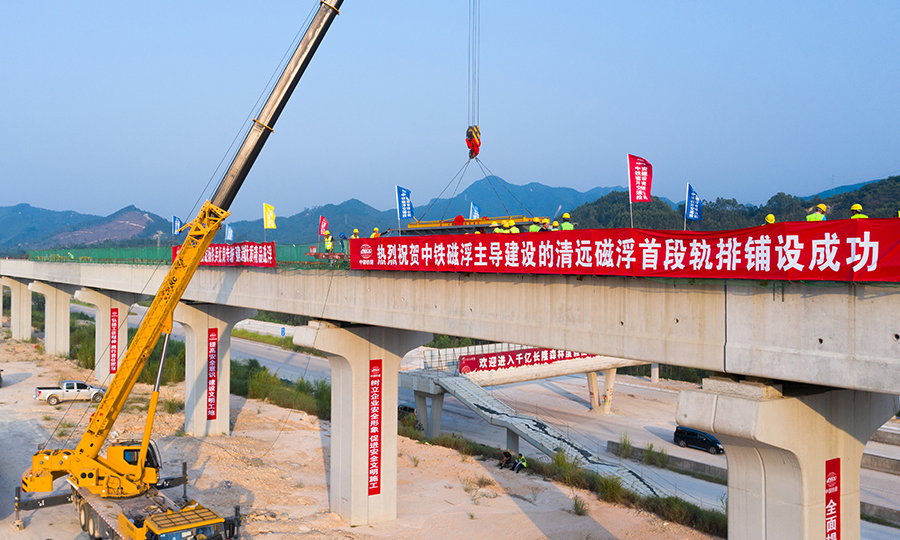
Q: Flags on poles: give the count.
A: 8